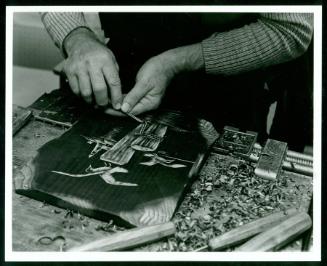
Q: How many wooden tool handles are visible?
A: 3